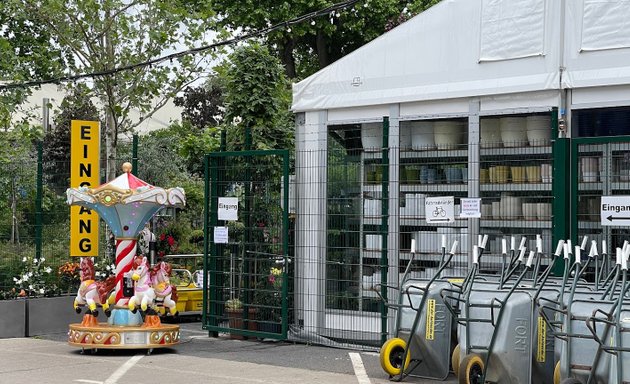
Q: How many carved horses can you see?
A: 3